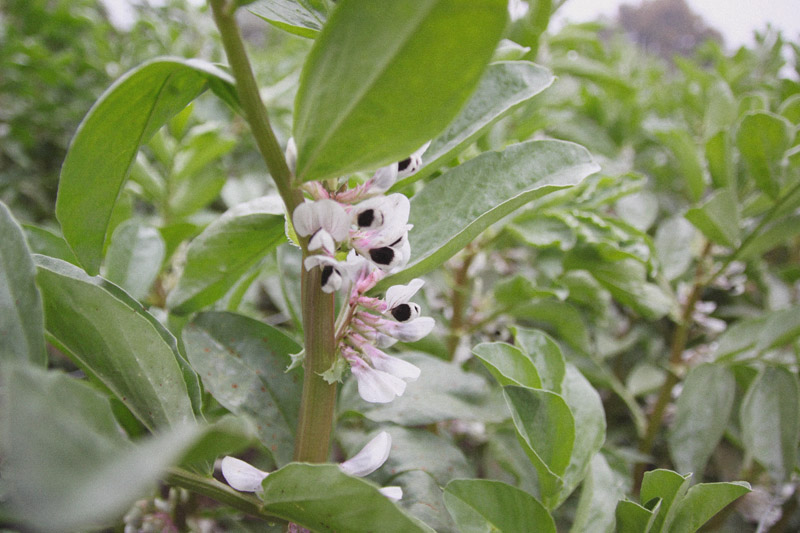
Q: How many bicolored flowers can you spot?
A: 5